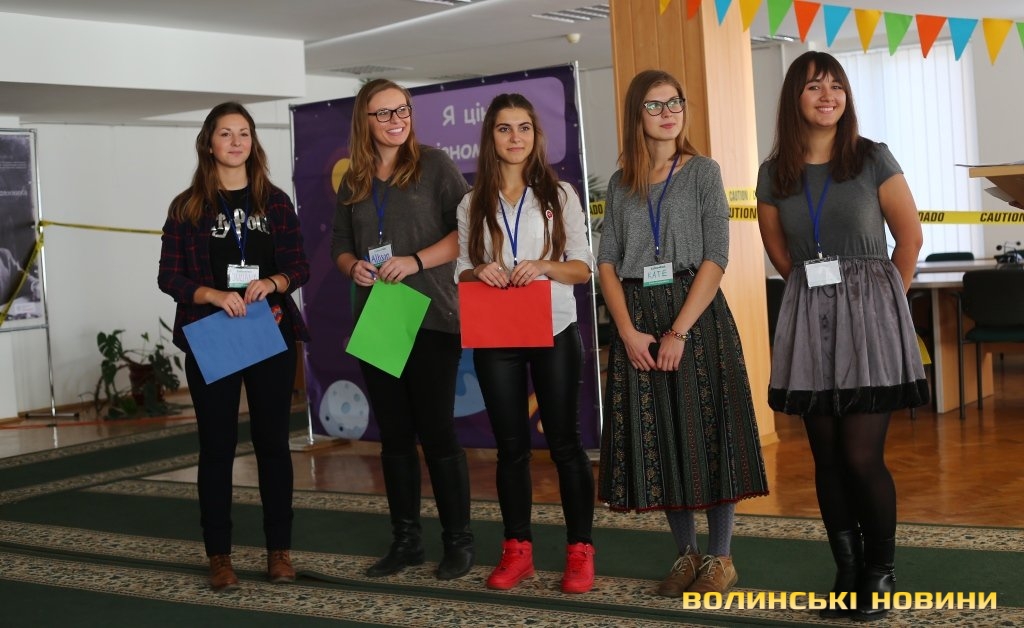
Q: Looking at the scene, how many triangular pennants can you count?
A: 13